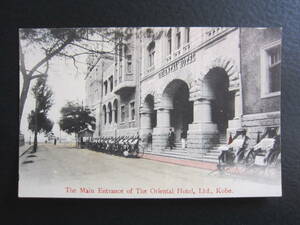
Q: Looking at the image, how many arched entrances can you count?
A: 3